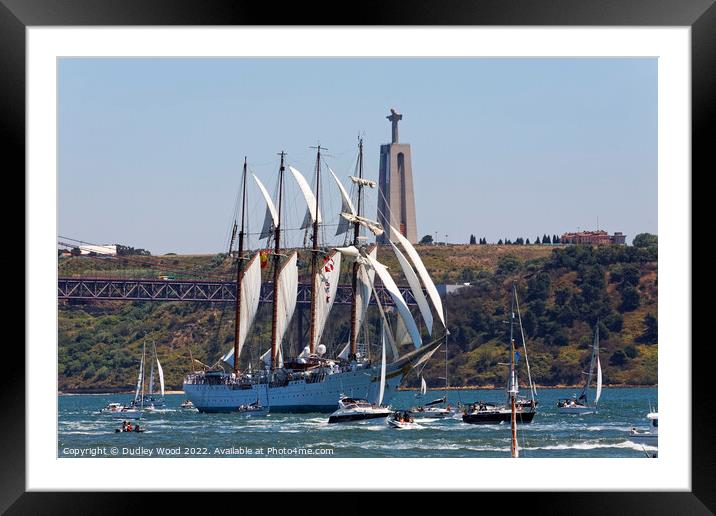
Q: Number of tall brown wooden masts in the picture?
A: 4